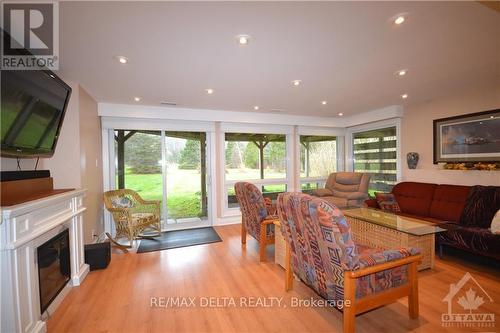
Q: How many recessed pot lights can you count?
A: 11